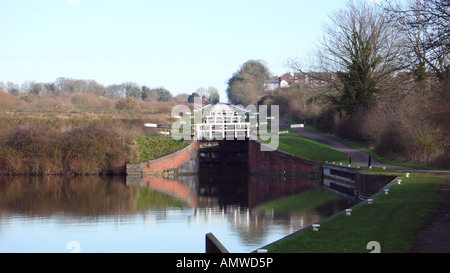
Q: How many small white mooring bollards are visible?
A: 14